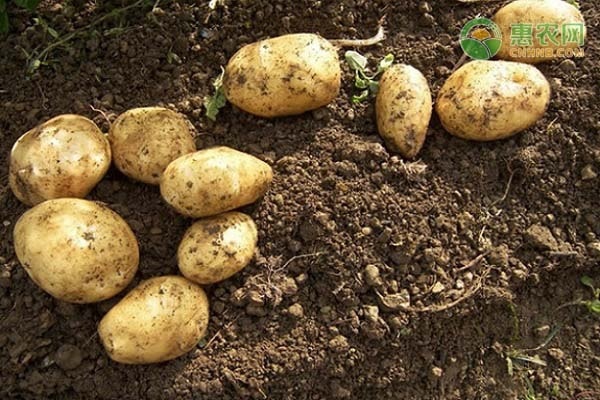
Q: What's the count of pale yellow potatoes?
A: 10